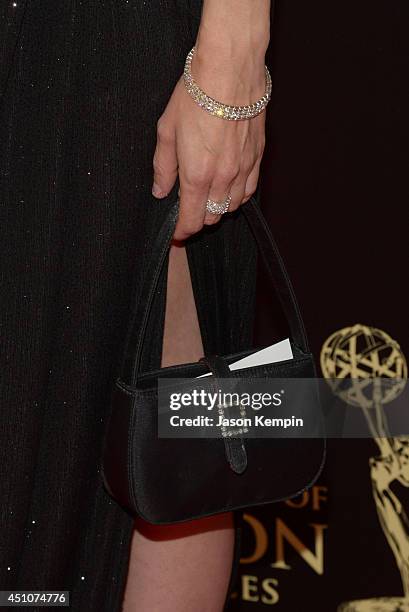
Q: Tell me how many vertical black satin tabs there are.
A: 1